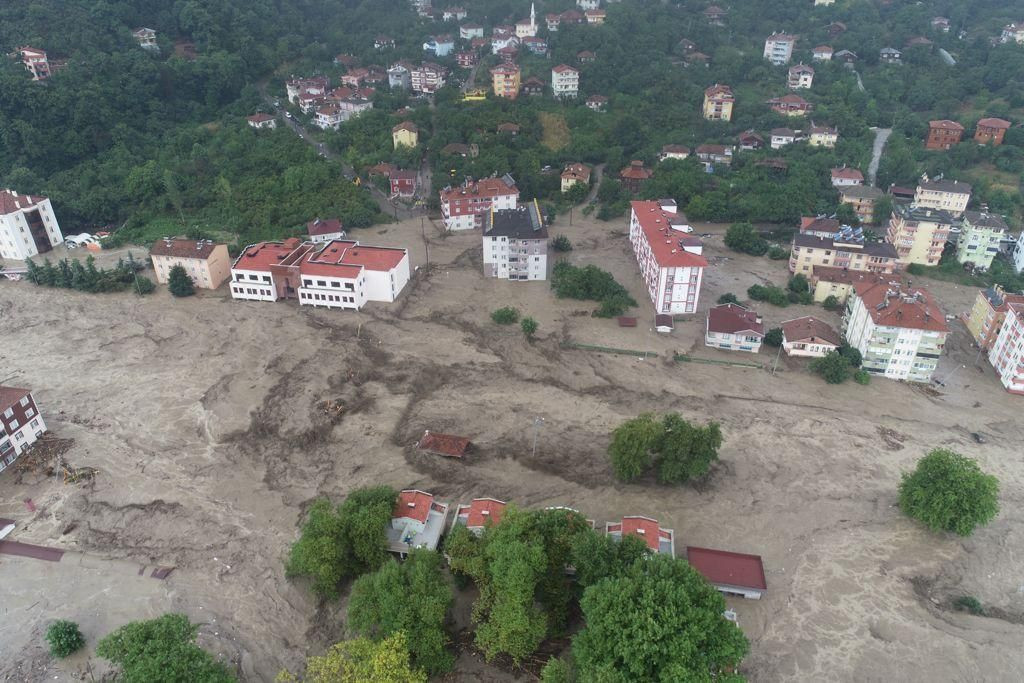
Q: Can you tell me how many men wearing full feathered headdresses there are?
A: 0